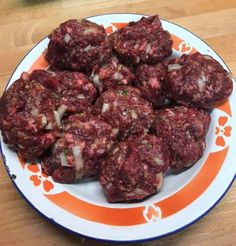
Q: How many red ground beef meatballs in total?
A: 11